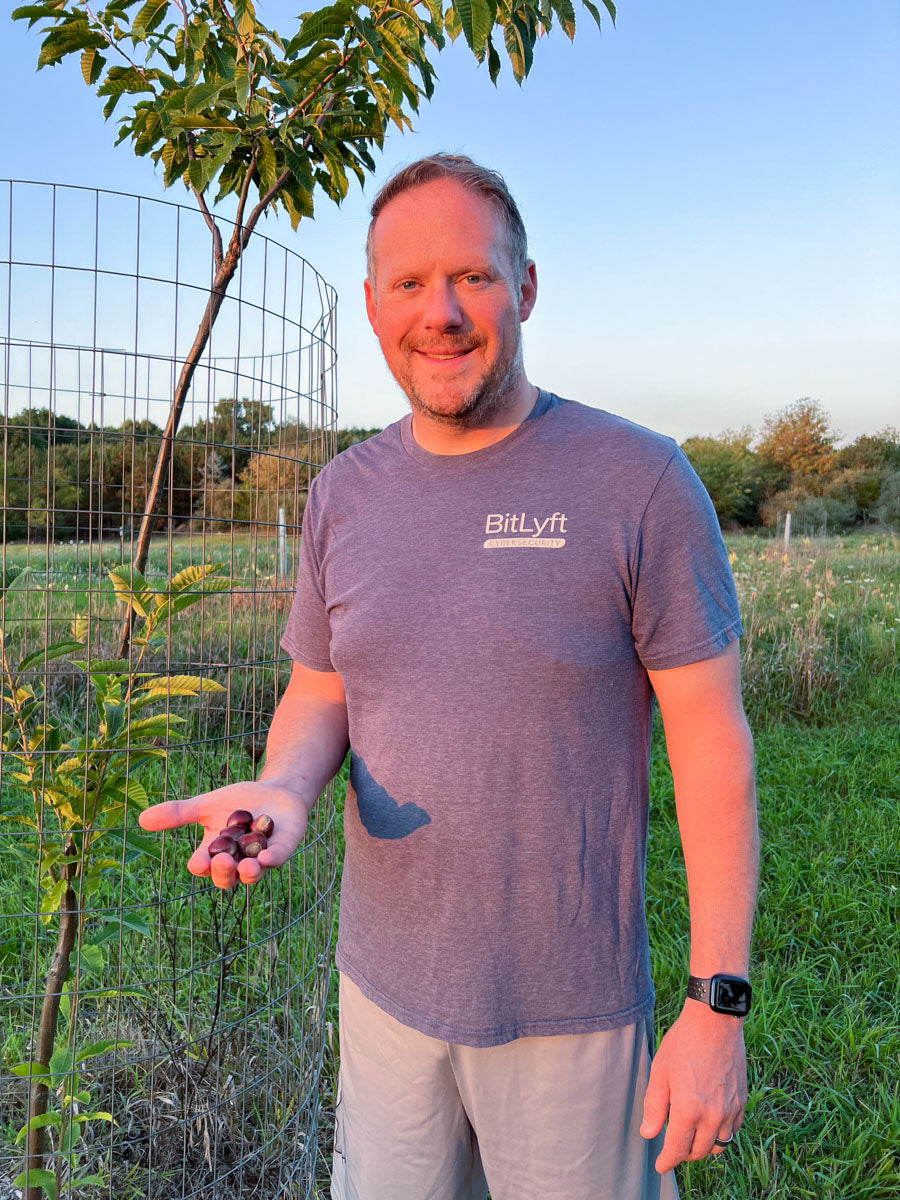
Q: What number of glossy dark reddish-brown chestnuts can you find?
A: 5